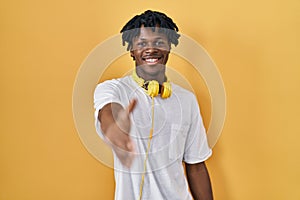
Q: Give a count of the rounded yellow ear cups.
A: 2